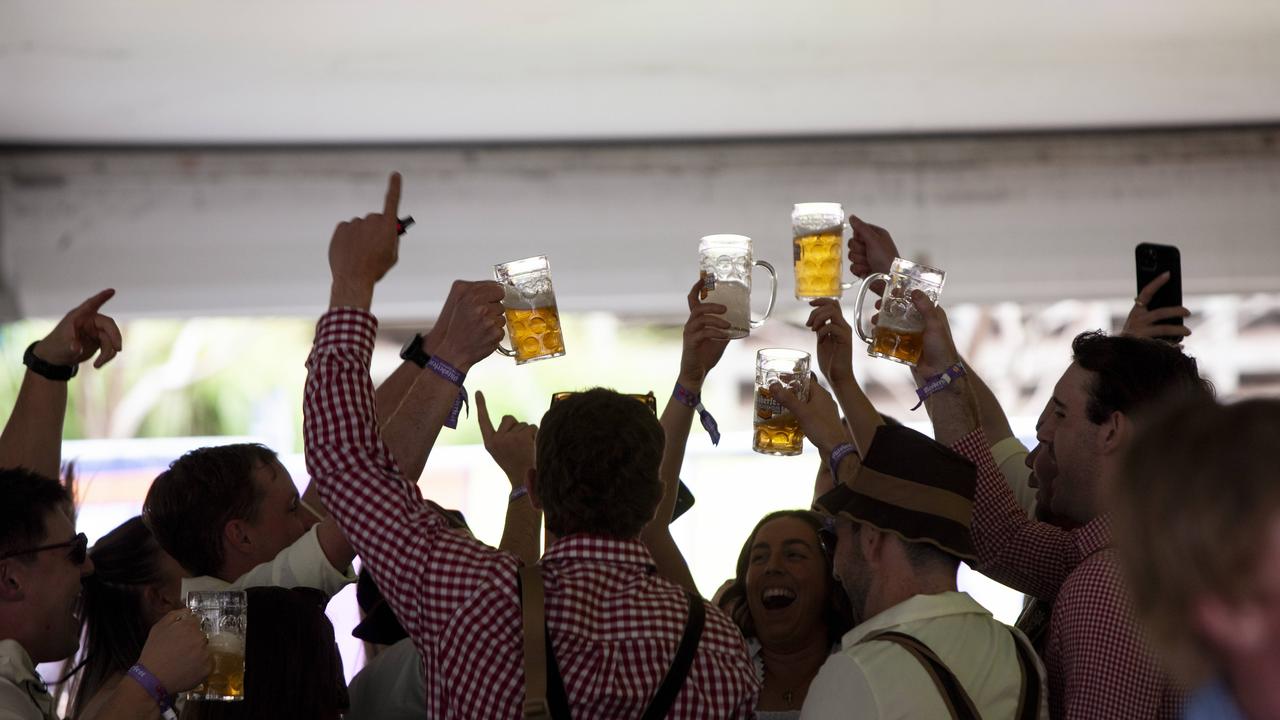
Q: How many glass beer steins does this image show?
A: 6